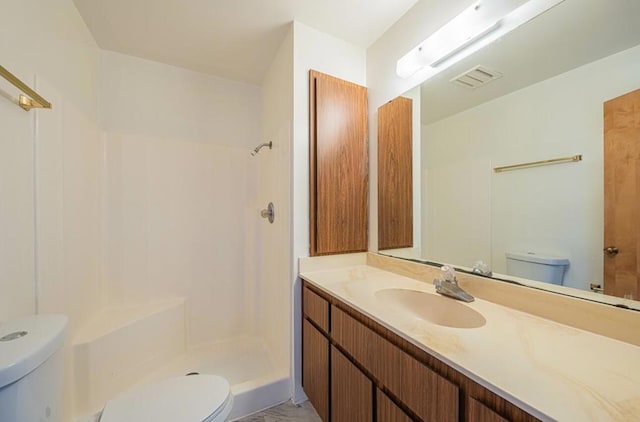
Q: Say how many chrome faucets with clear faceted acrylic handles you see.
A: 1